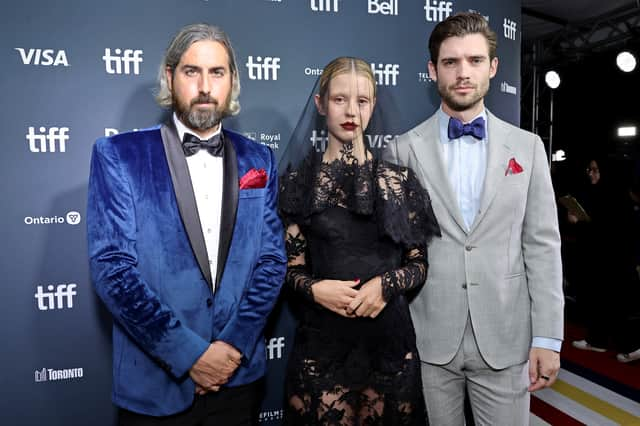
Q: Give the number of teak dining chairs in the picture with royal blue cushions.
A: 0